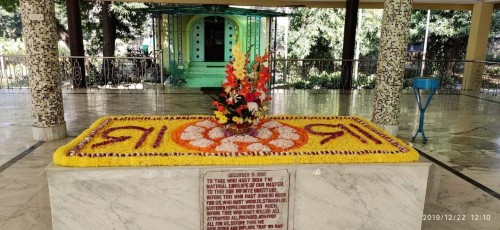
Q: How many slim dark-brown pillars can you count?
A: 2